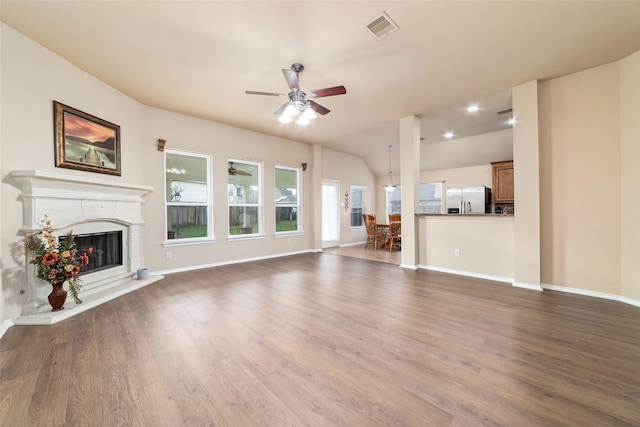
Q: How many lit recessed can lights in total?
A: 3